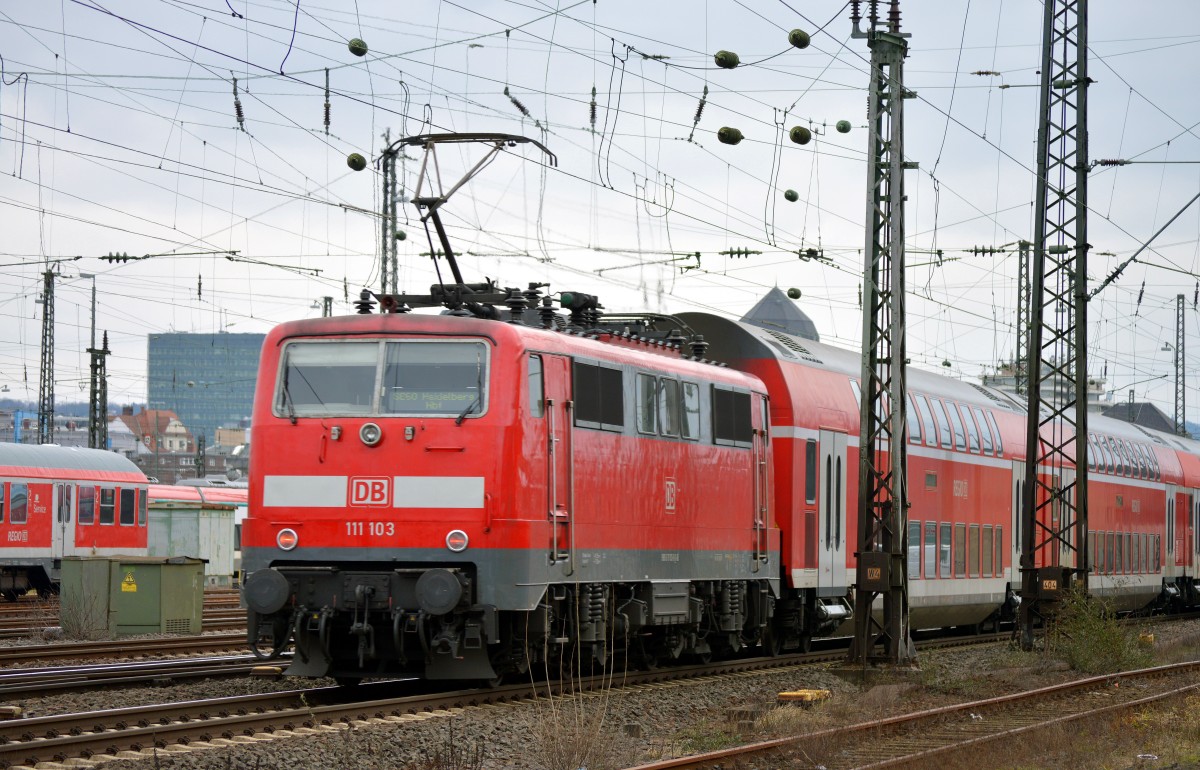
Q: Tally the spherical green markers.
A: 10